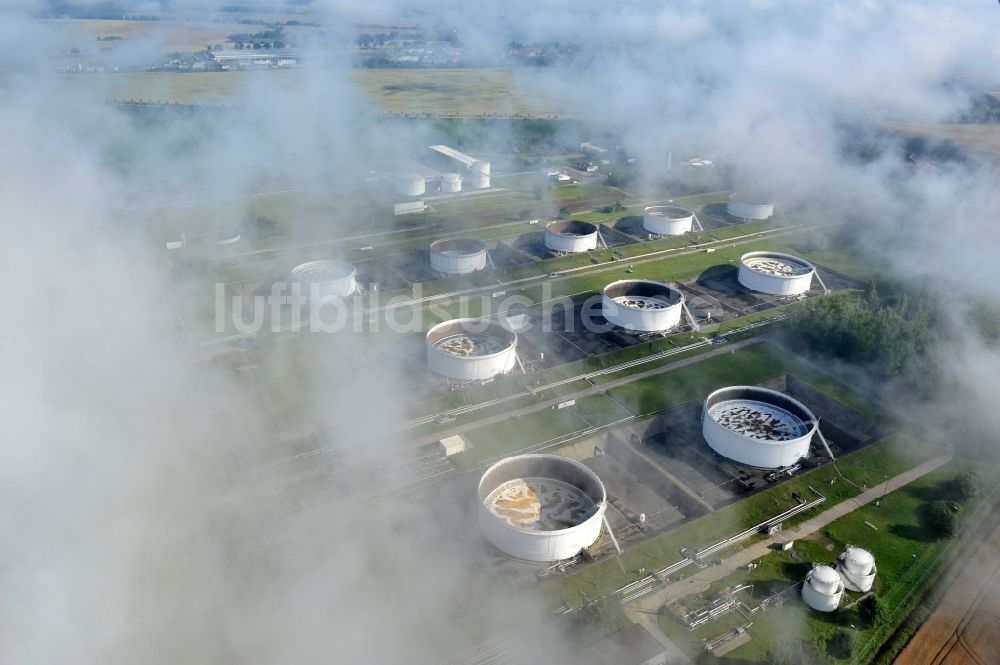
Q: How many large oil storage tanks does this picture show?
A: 10